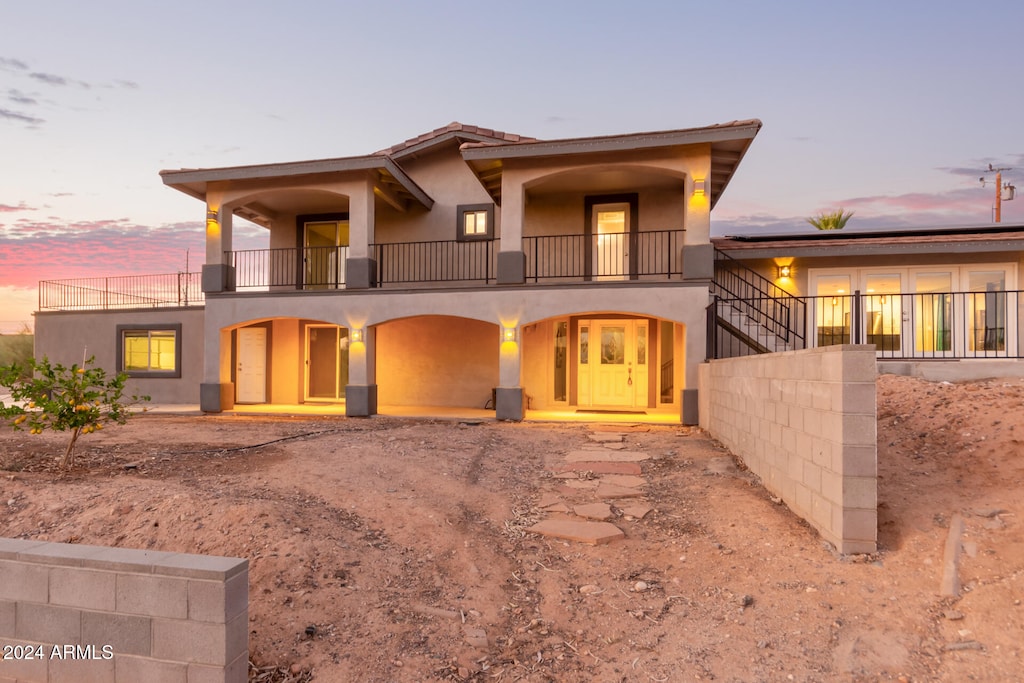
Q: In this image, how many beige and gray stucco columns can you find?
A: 8